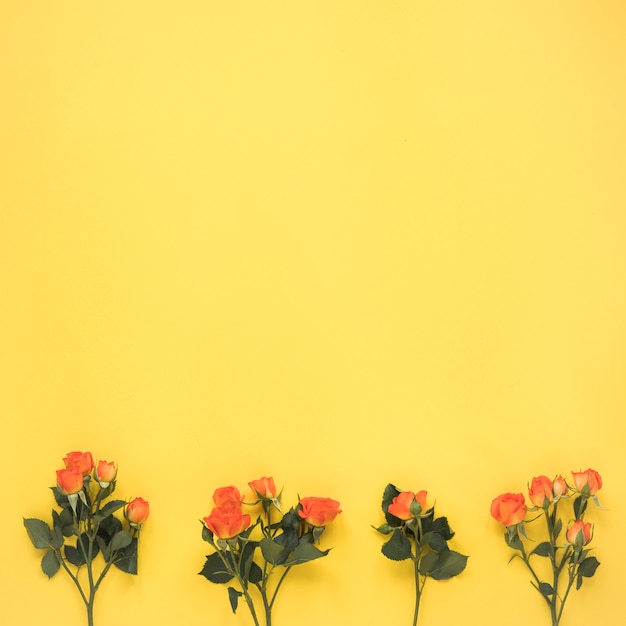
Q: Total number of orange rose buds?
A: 14